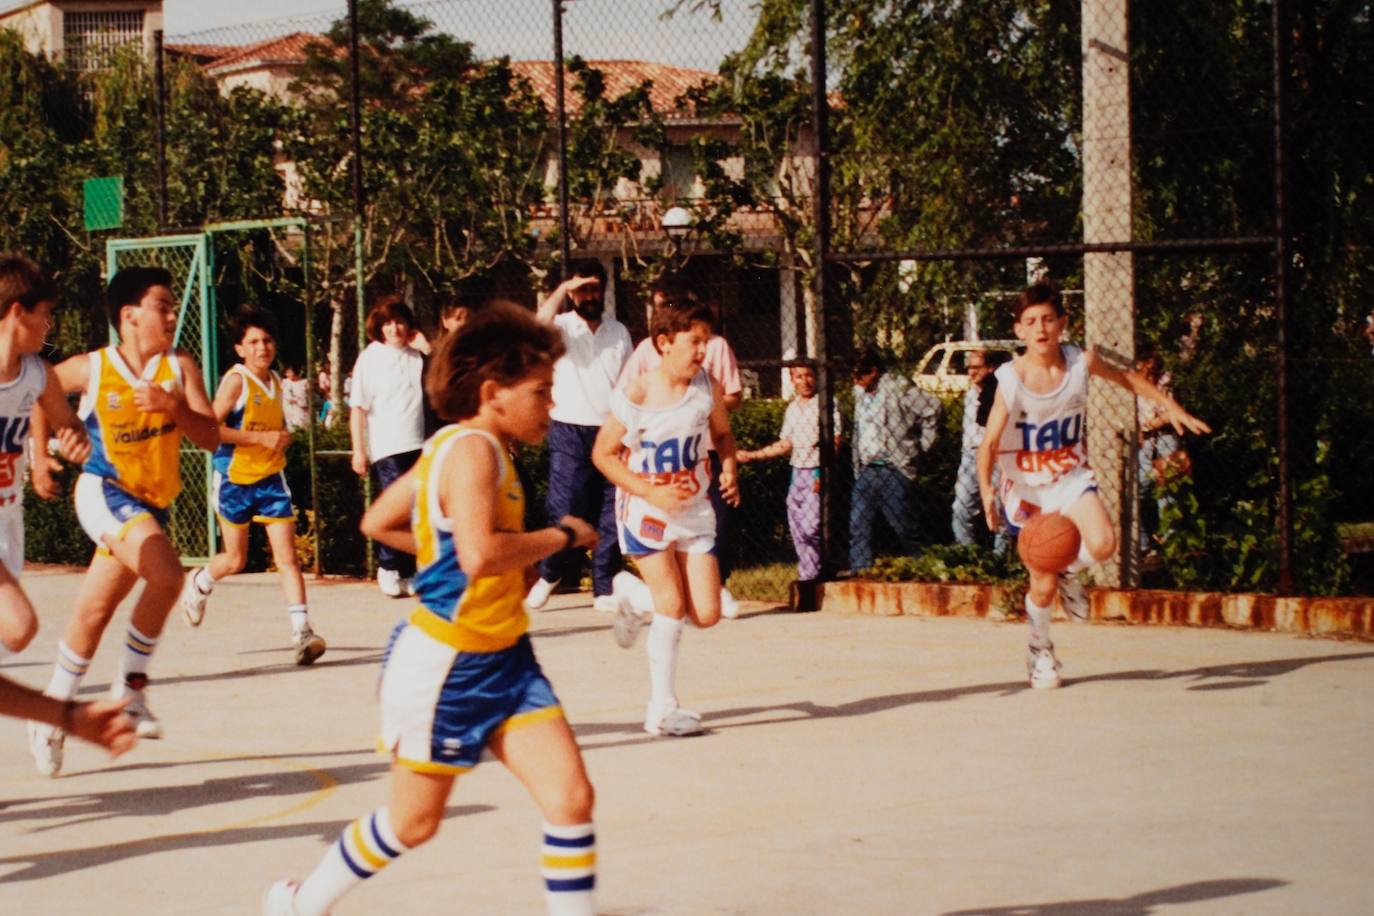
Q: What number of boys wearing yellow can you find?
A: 3